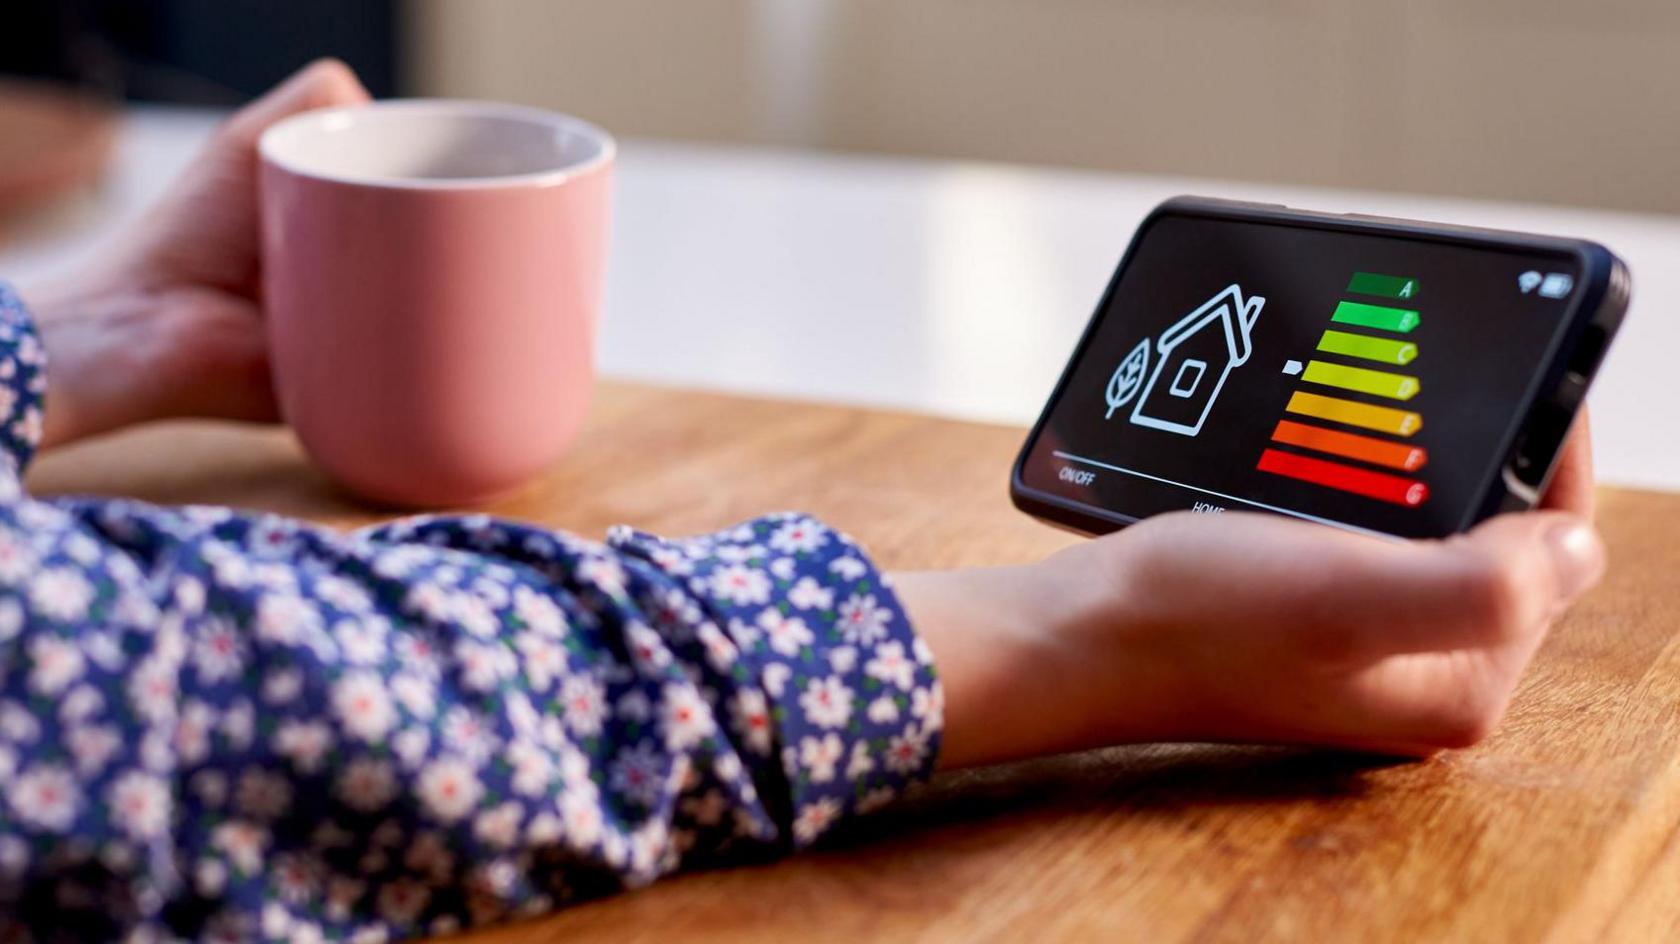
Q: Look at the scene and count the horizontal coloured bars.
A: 7